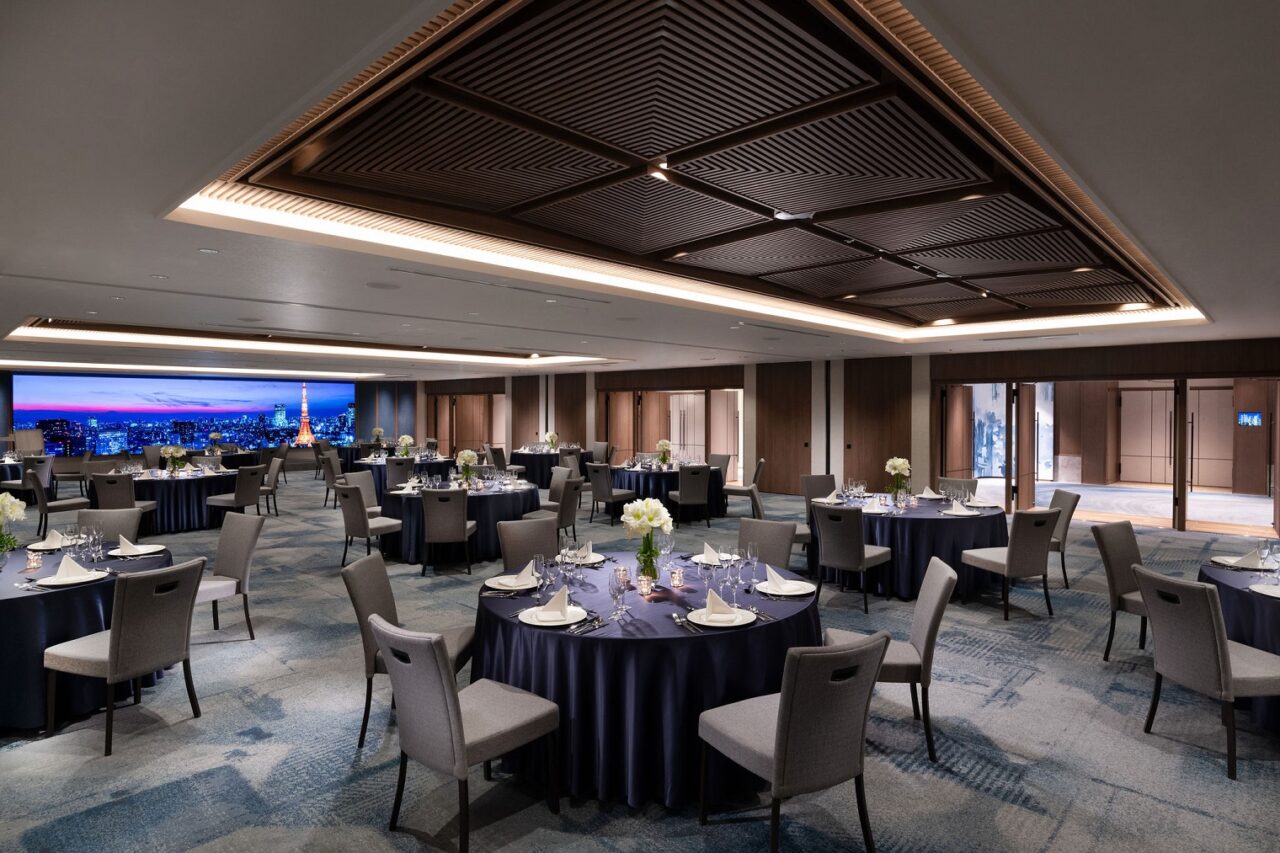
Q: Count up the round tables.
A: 12